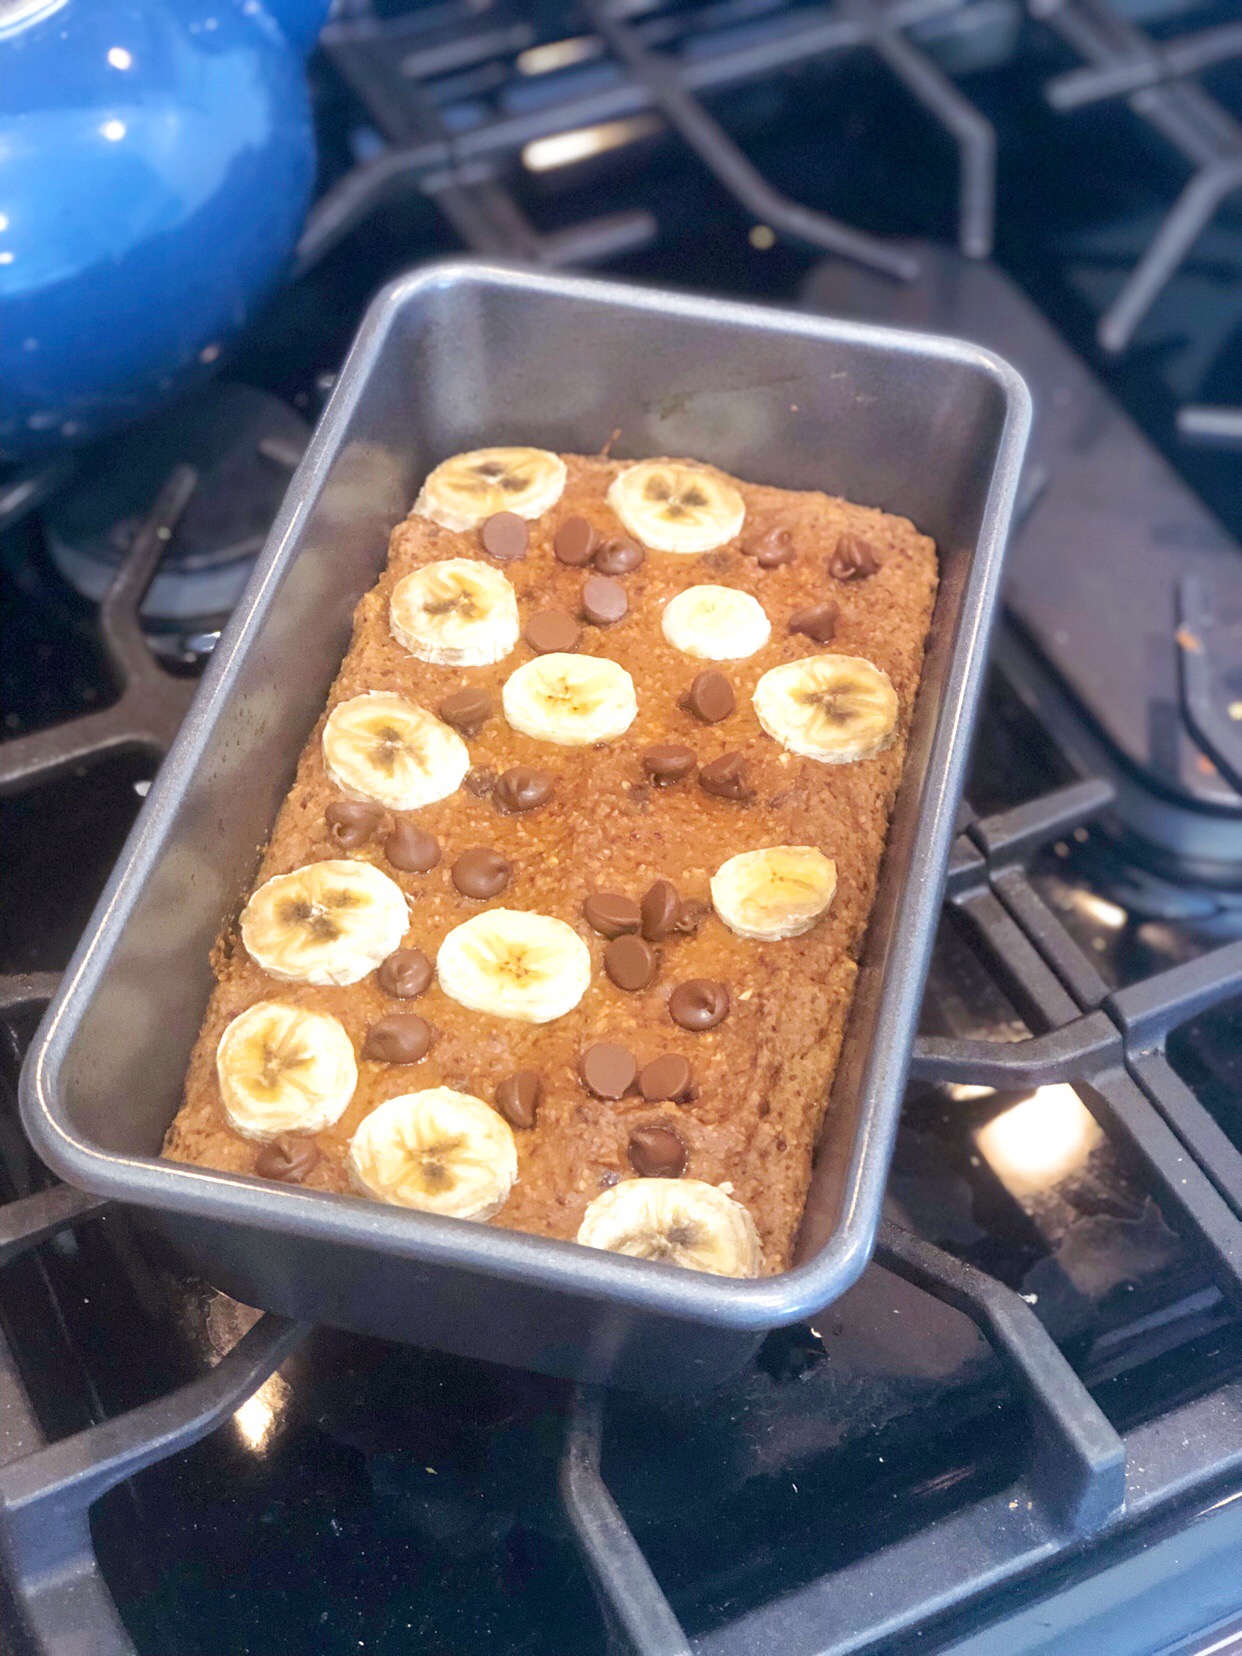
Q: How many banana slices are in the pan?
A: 13